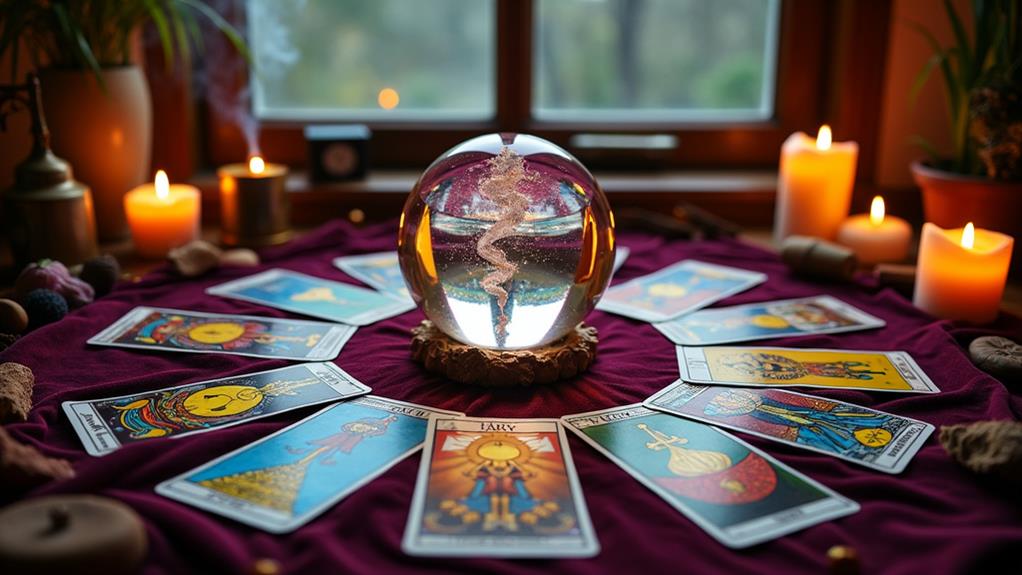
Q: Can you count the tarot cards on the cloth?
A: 12